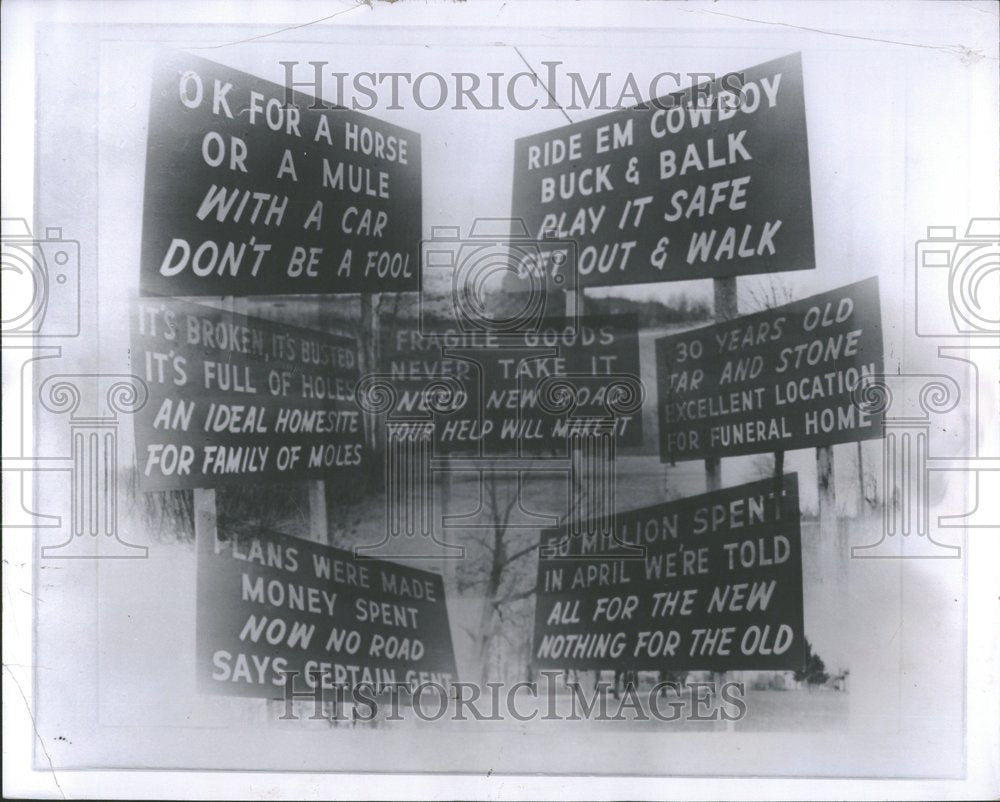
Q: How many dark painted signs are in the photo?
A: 7